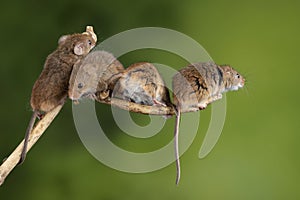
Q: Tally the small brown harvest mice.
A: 4